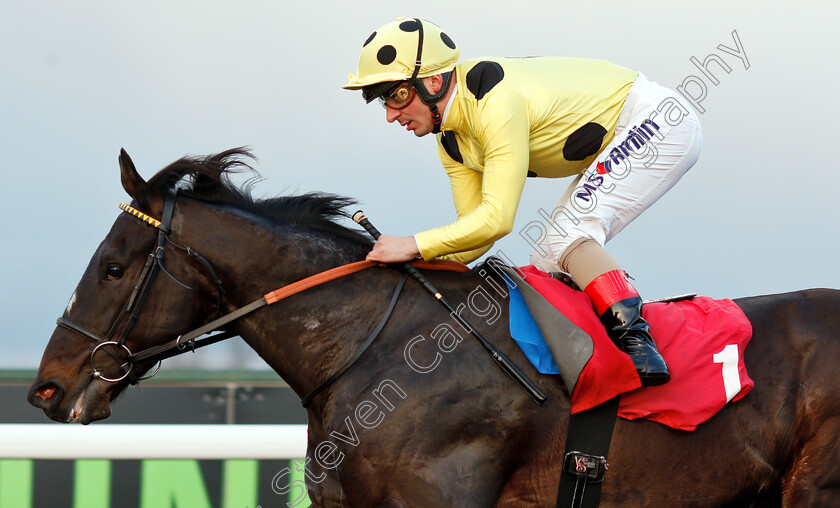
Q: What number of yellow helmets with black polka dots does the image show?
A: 1